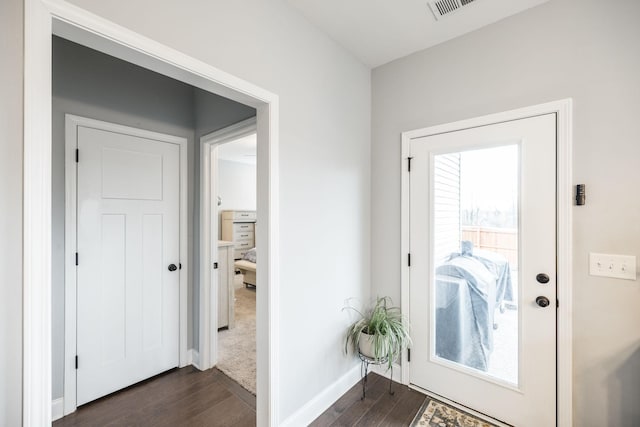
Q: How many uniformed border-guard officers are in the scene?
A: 0